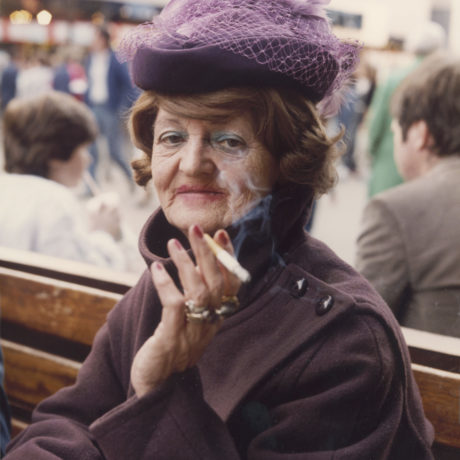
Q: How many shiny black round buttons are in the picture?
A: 2